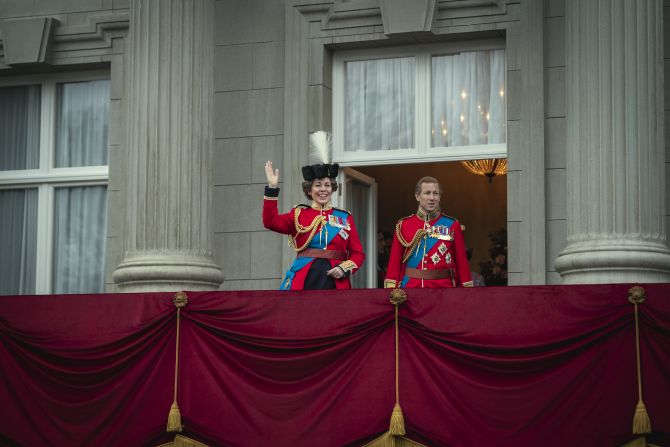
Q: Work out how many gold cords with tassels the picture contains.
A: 3